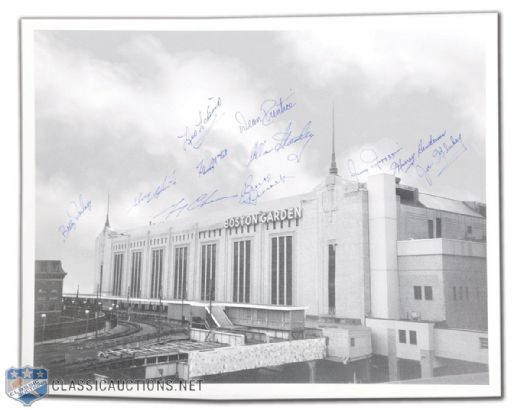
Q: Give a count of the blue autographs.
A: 11